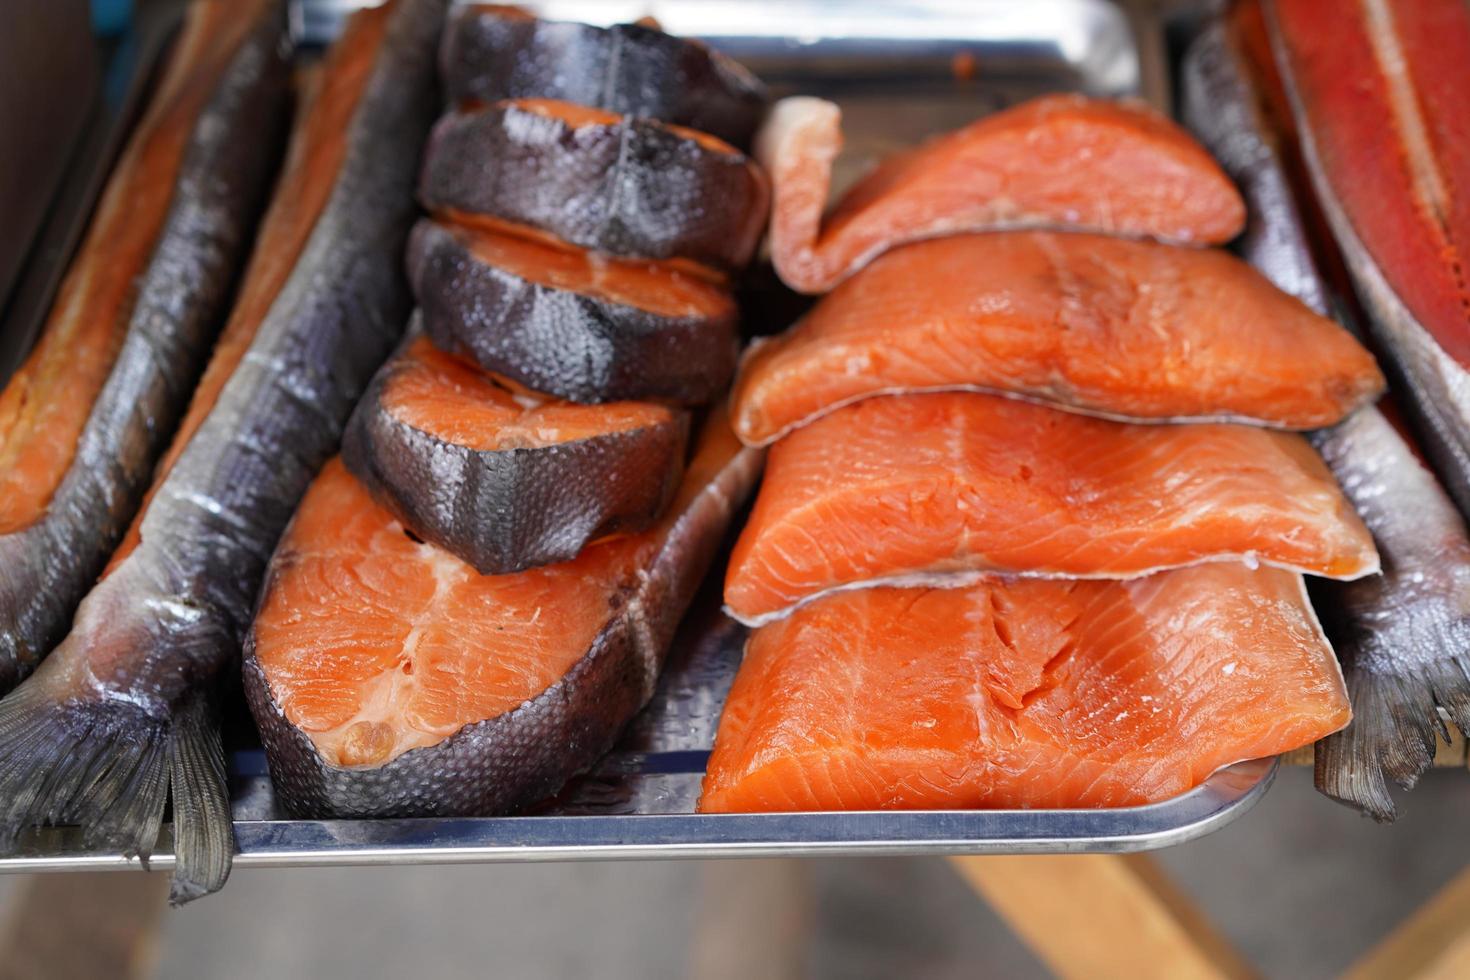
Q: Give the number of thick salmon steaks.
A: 5